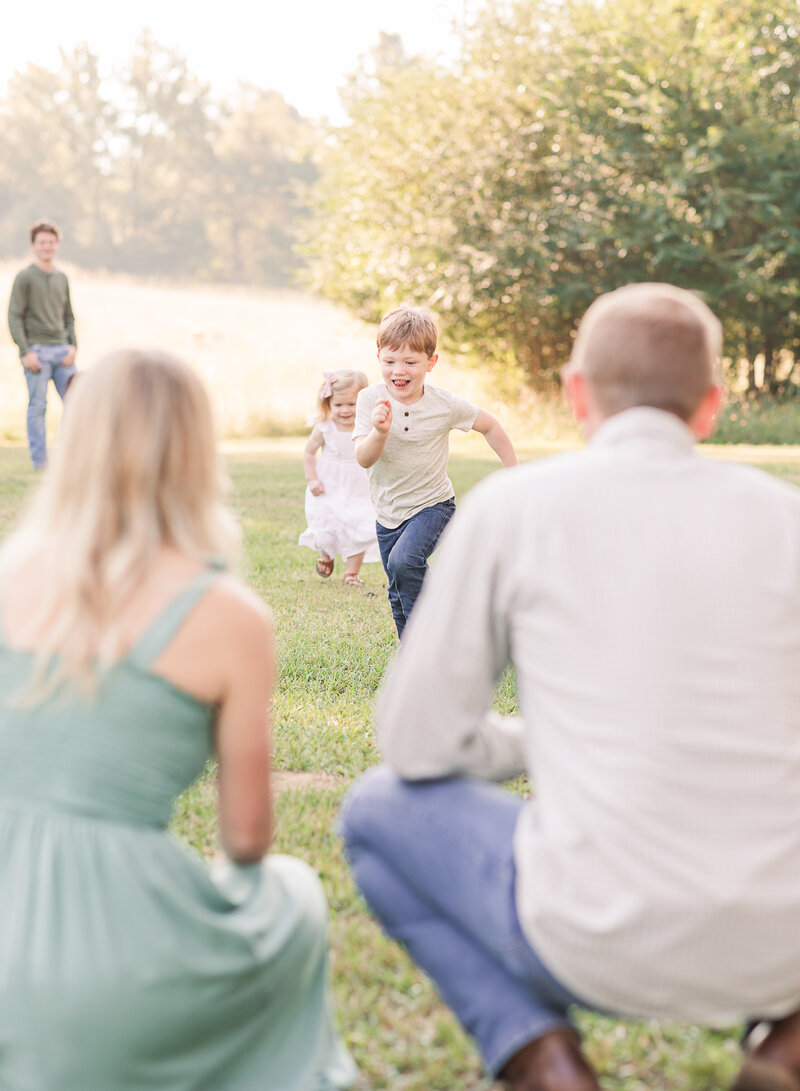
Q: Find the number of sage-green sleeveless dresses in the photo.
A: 1